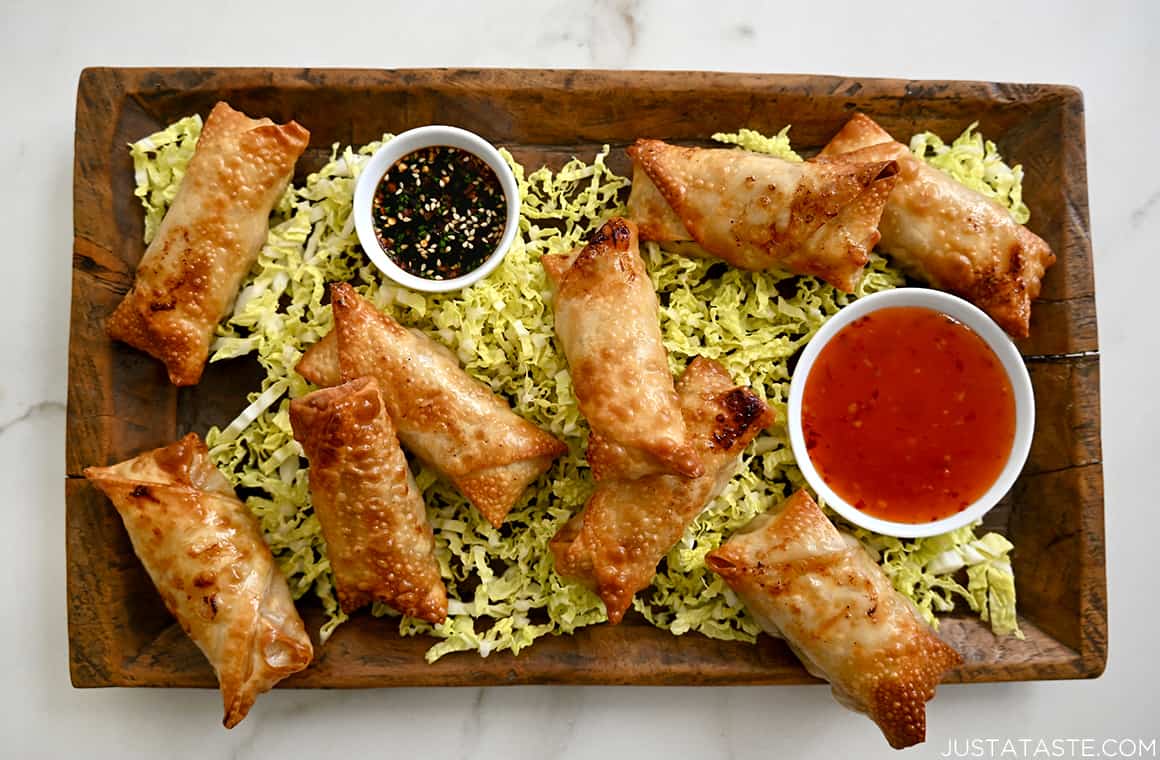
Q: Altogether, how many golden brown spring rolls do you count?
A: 9